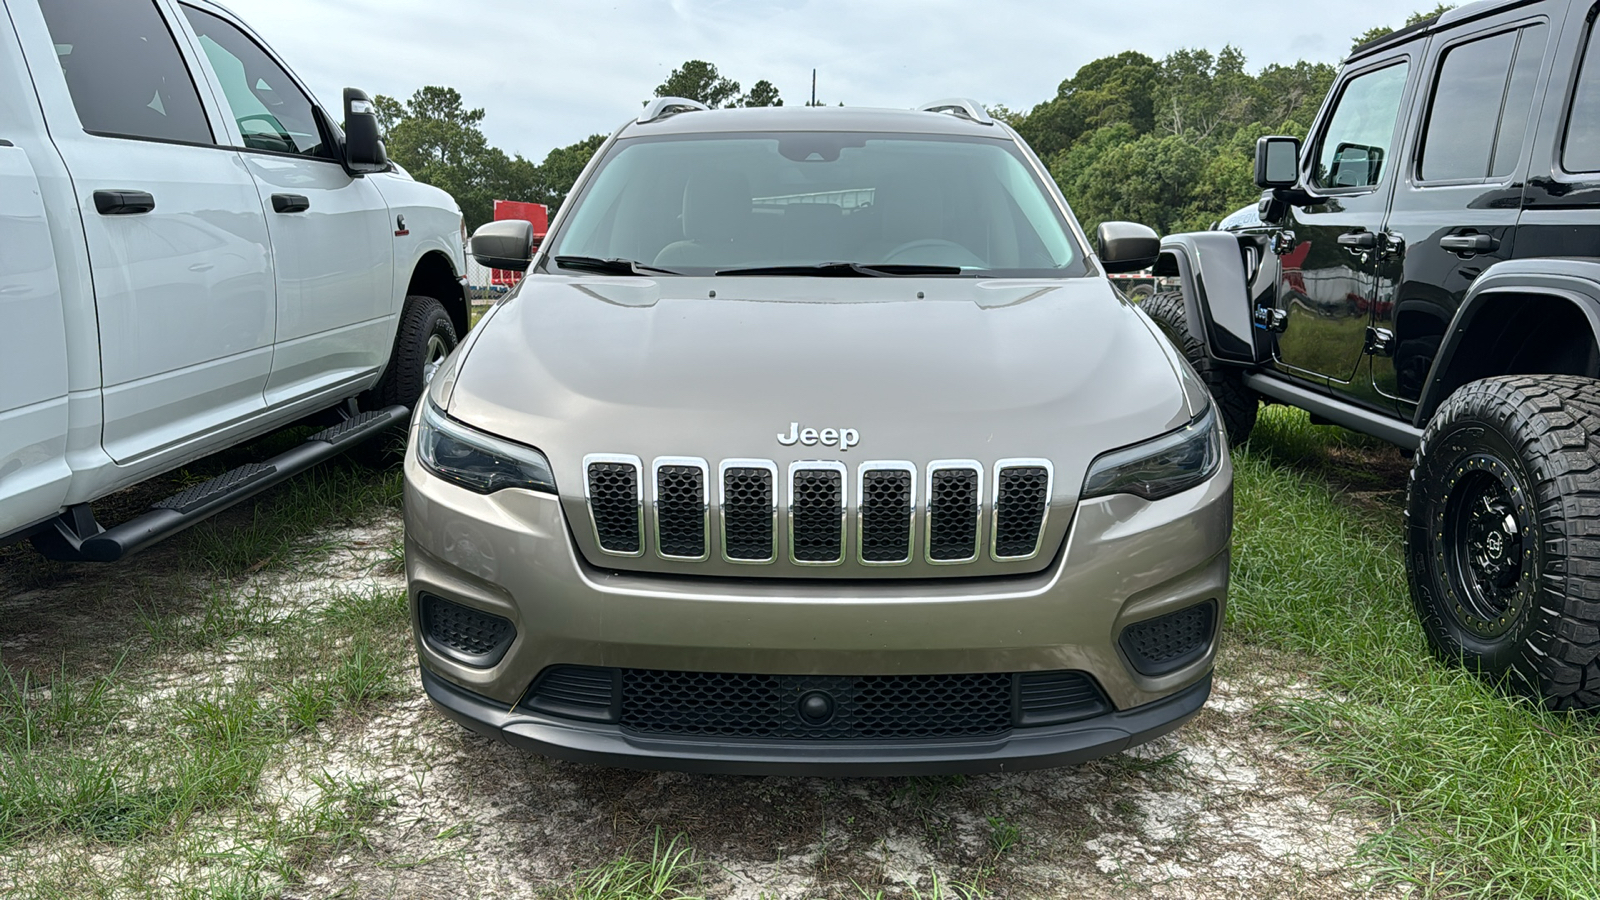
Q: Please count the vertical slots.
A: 7